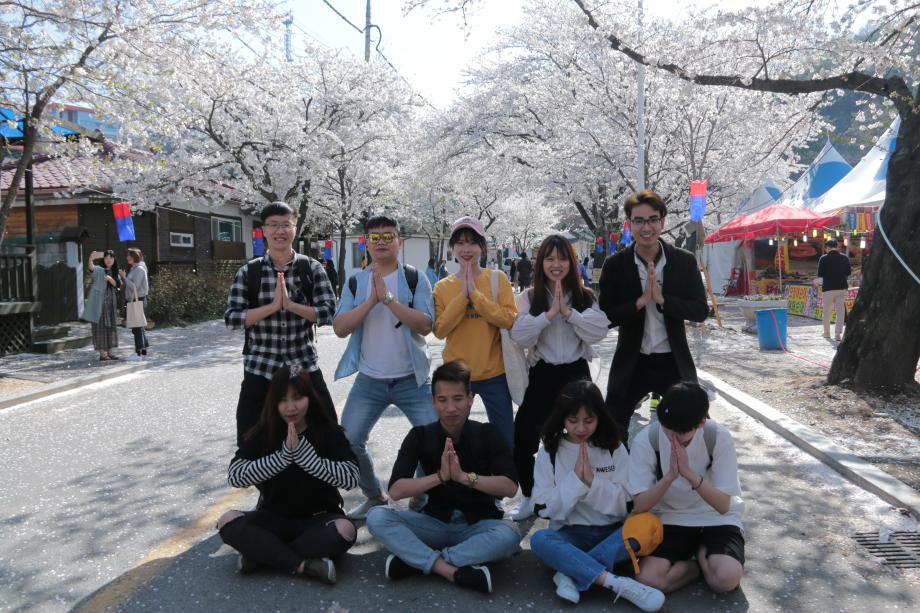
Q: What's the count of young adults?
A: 9